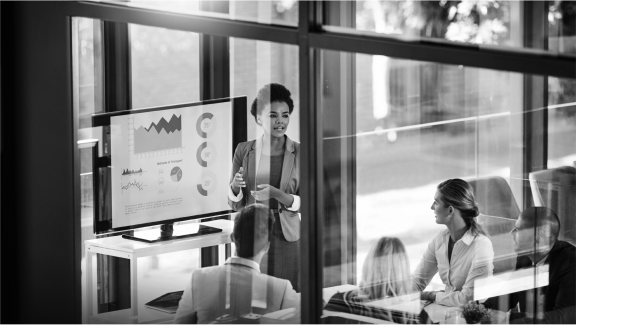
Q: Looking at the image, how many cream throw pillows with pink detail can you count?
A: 0